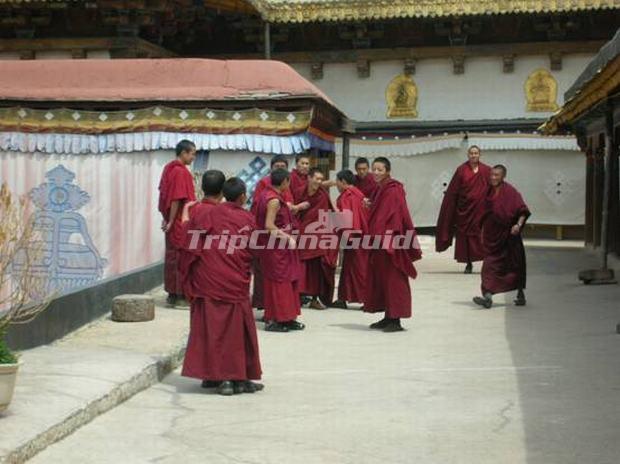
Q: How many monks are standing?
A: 12